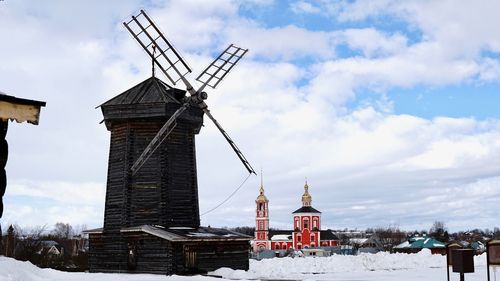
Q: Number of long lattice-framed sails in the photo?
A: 4